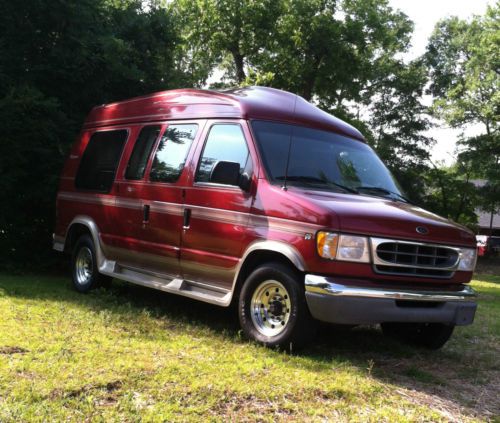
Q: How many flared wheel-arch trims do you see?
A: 2